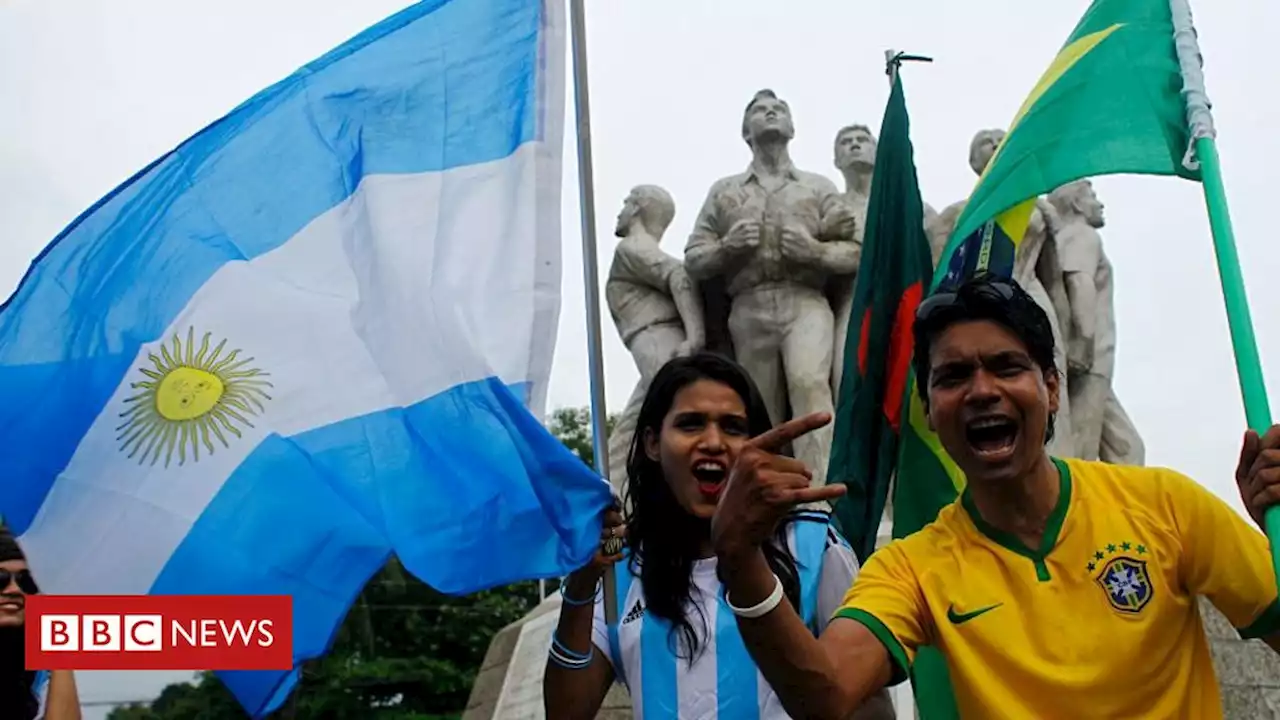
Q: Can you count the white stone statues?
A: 5